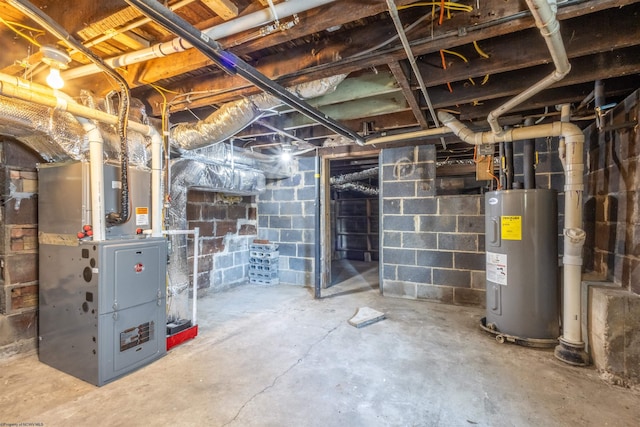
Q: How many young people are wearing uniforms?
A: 0